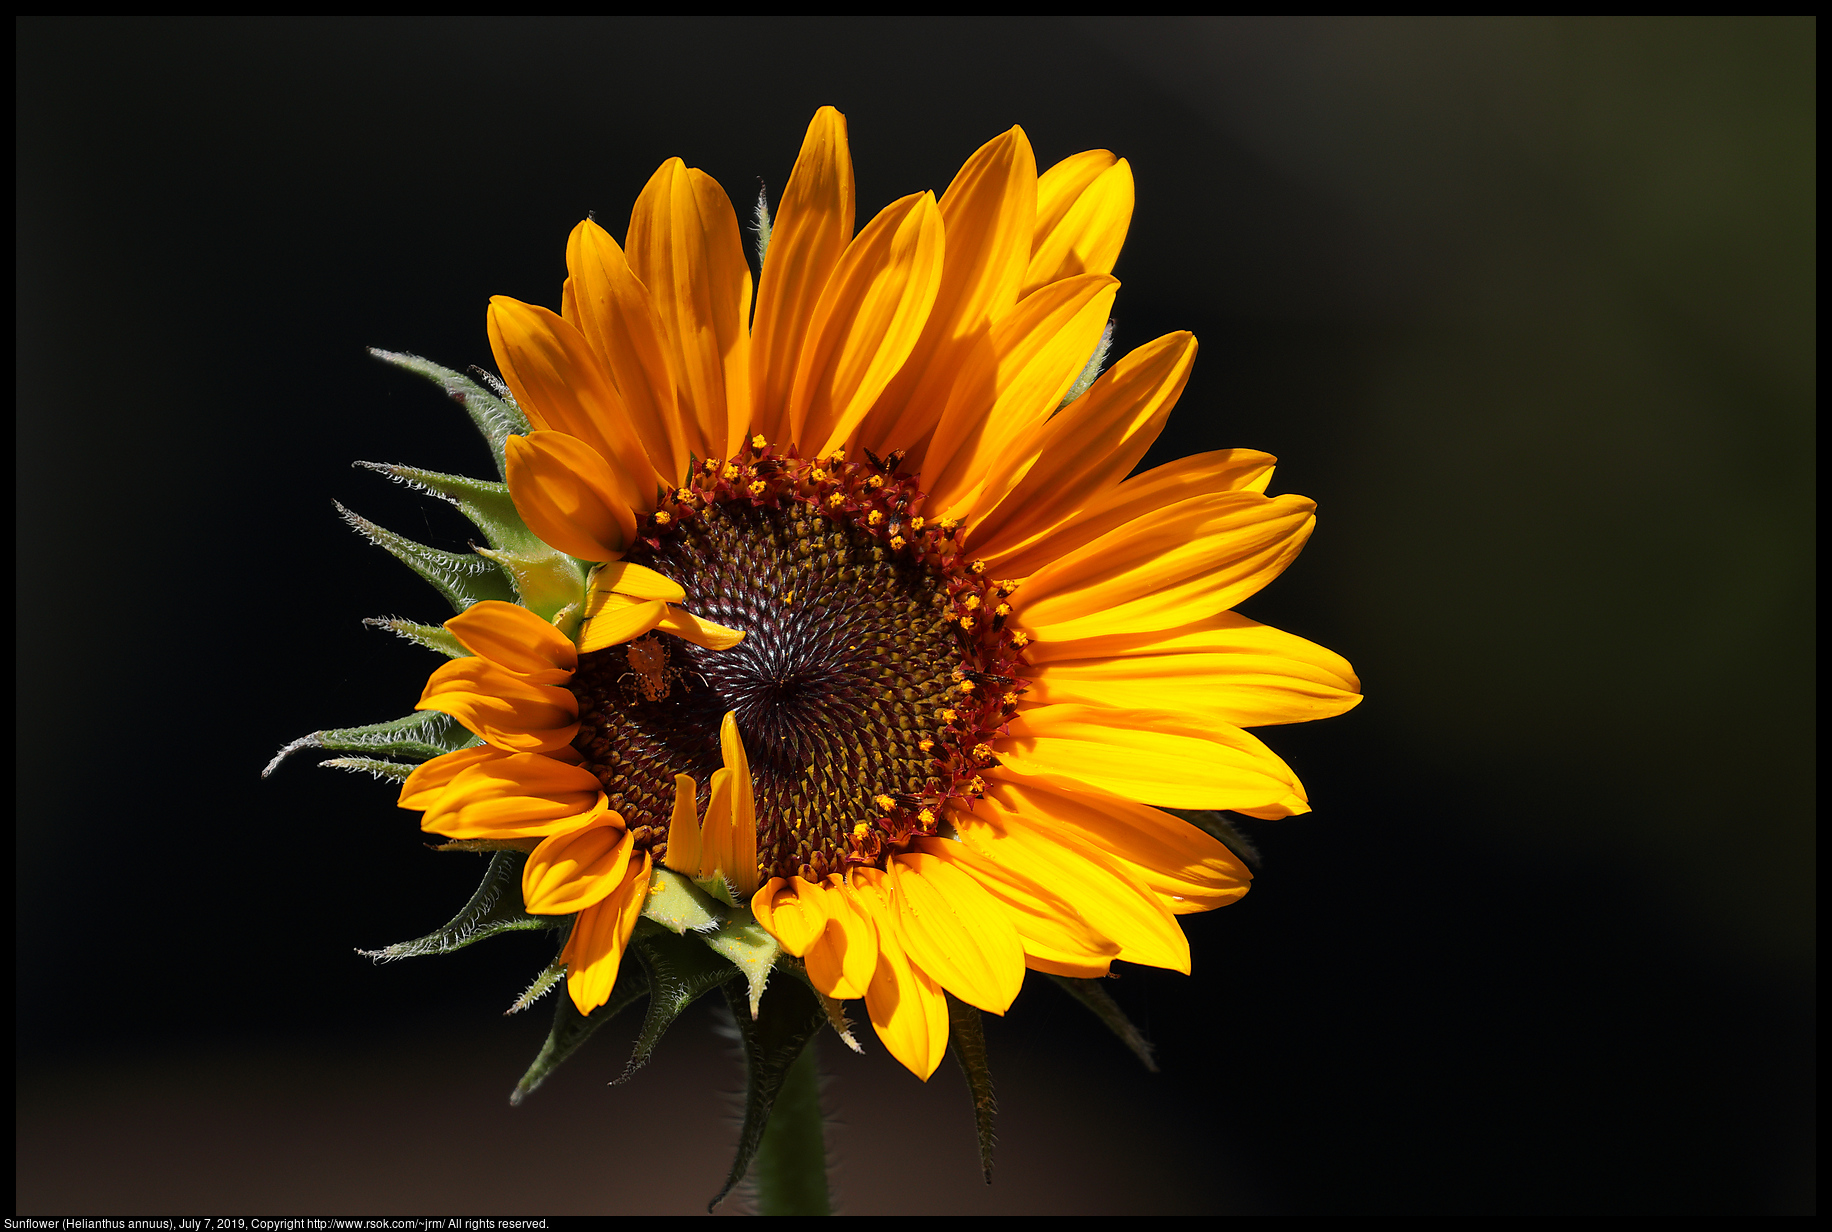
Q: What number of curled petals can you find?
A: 6